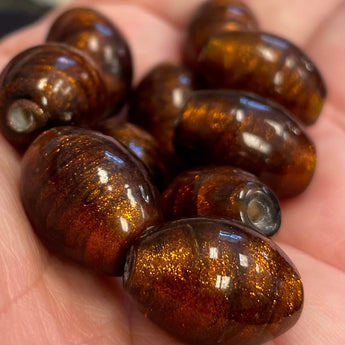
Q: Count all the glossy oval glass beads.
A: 10